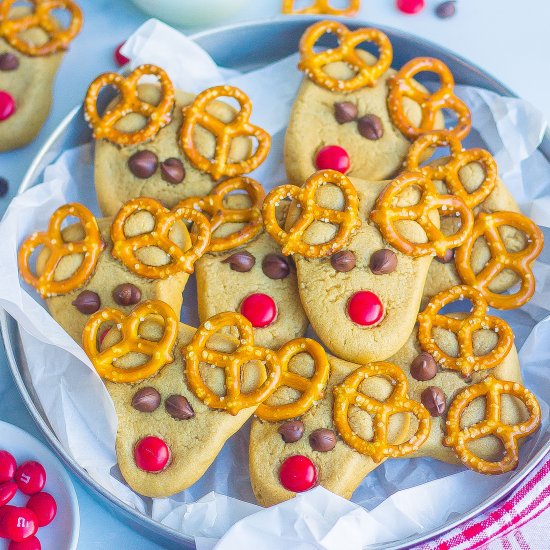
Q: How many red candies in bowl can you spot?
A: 7